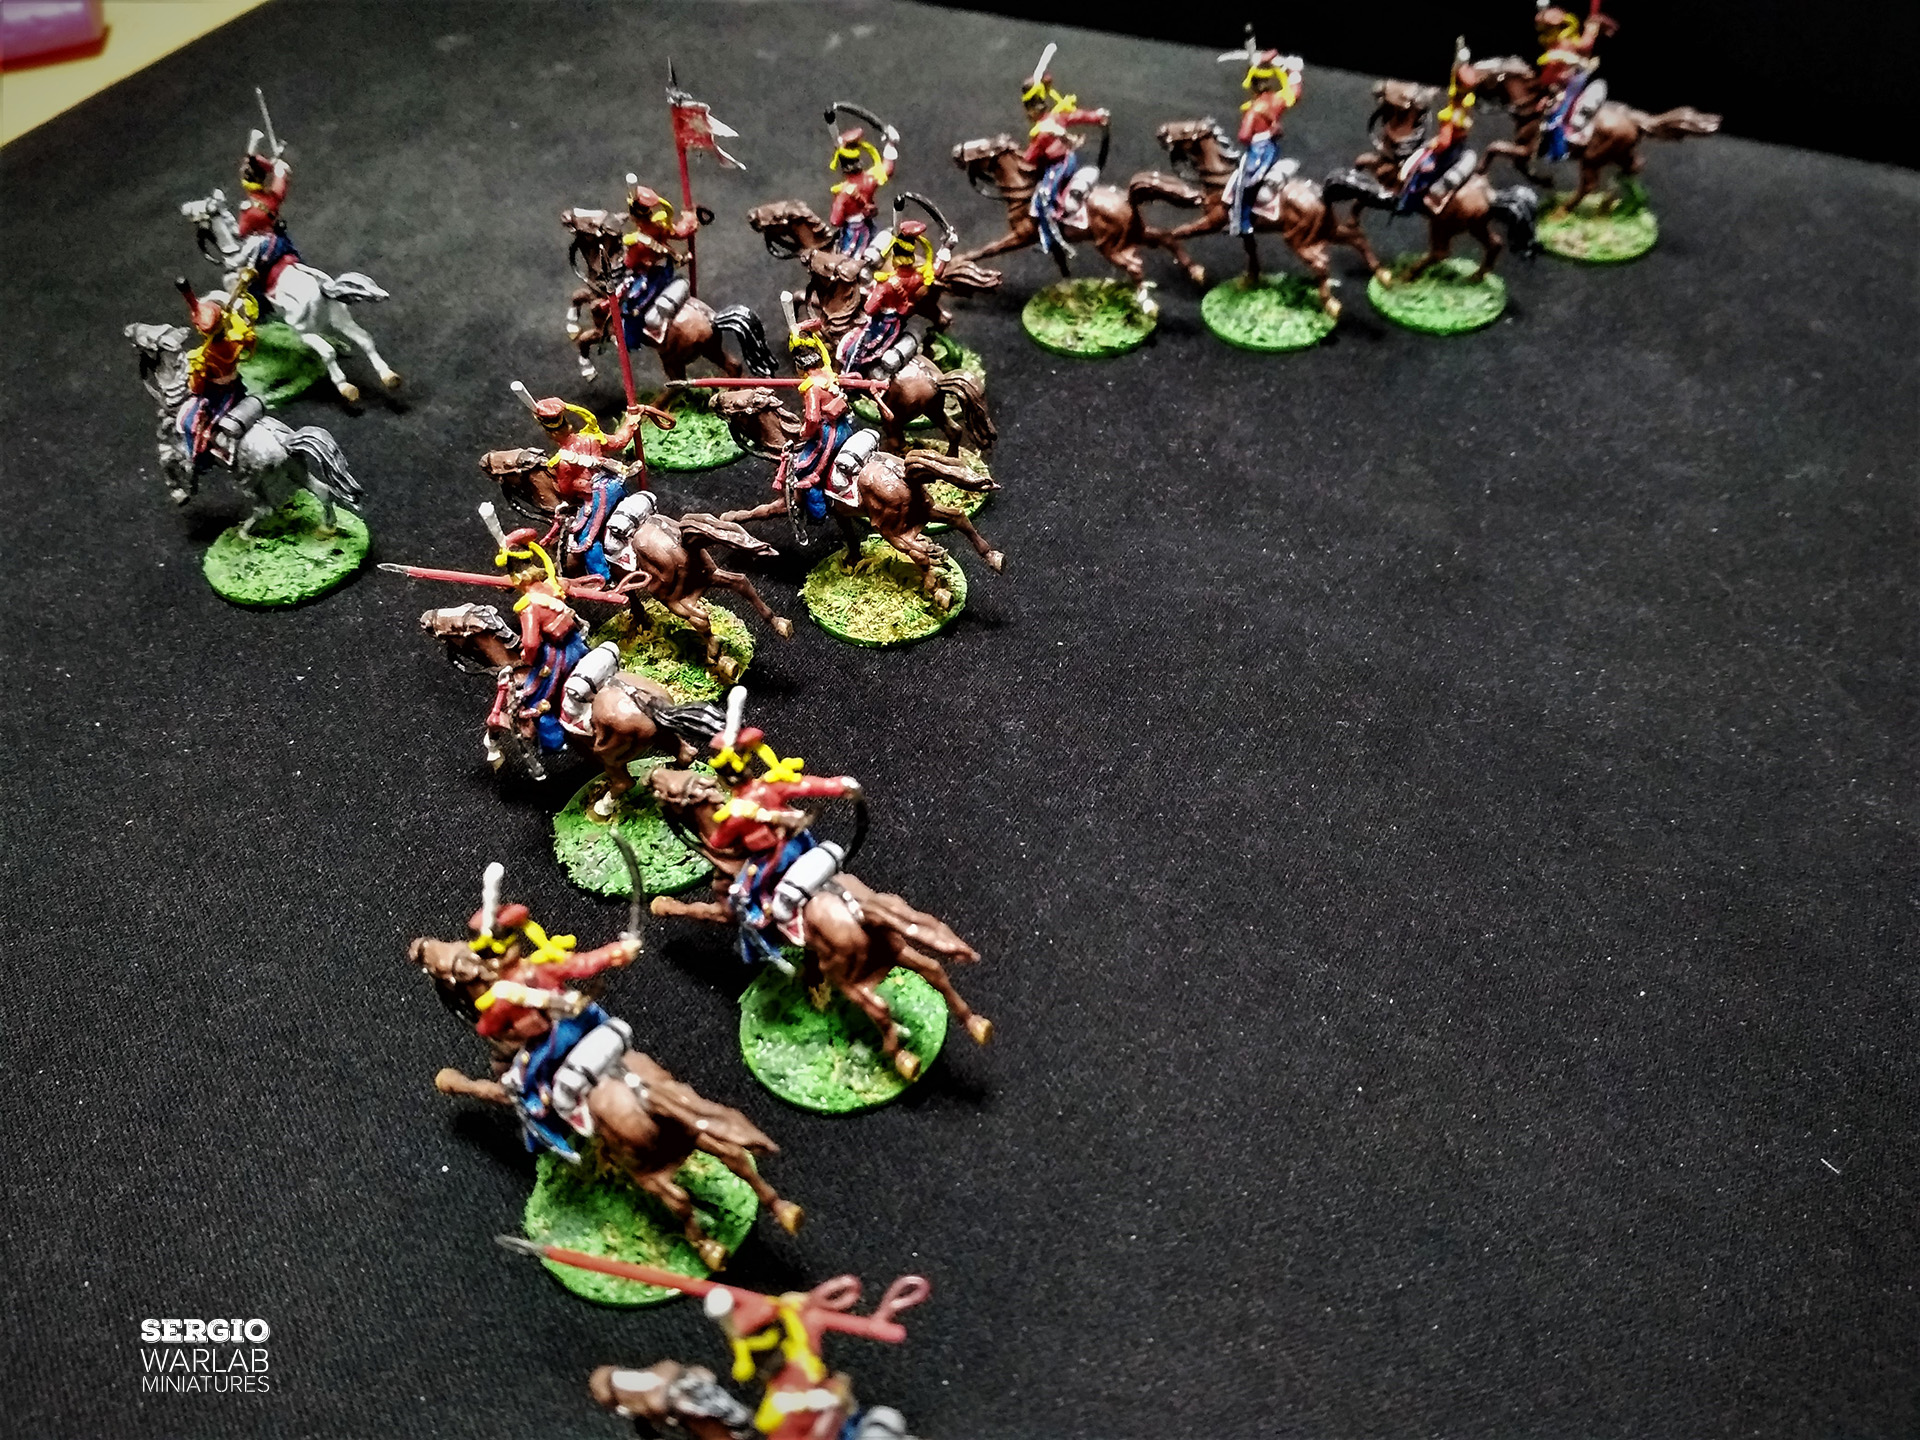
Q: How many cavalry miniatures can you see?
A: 15